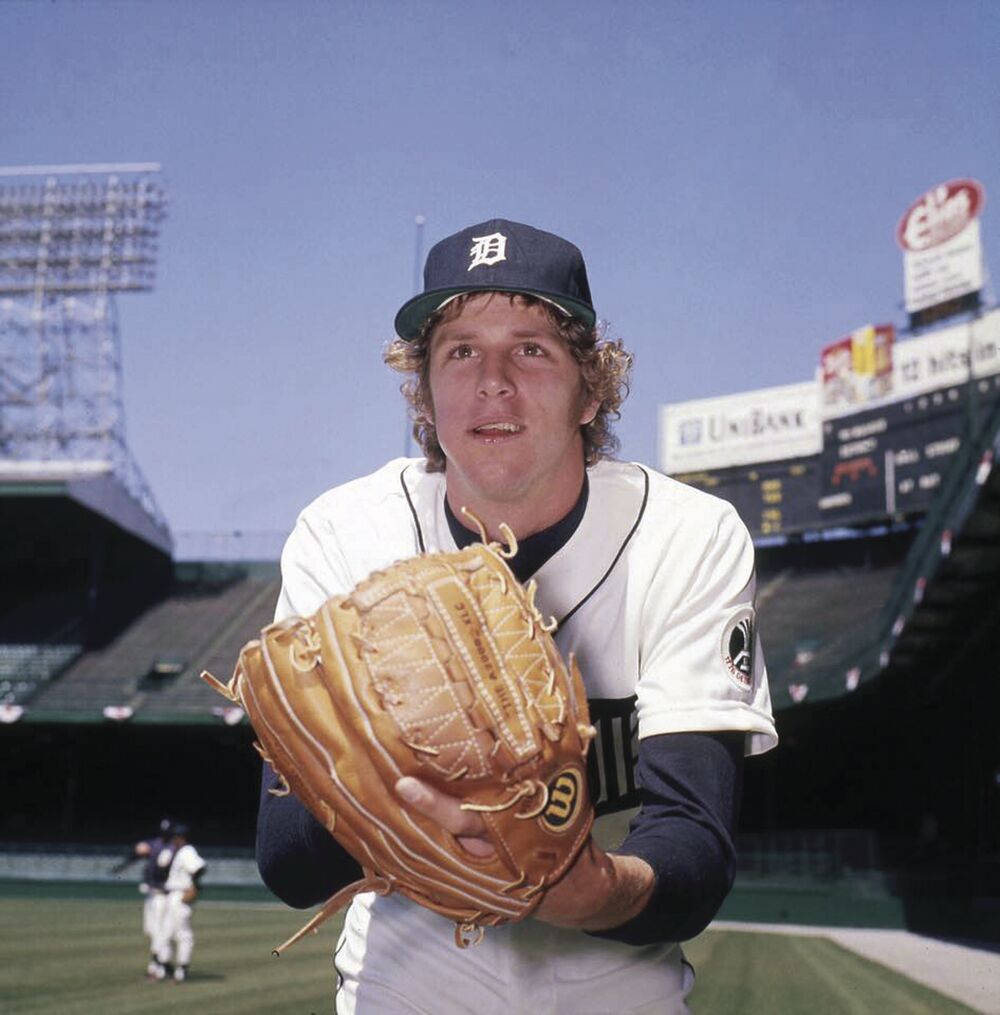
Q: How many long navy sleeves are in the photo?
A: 2